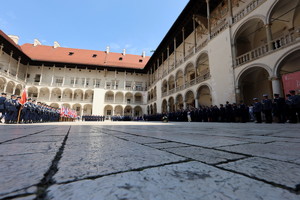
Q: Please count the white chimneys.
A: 6